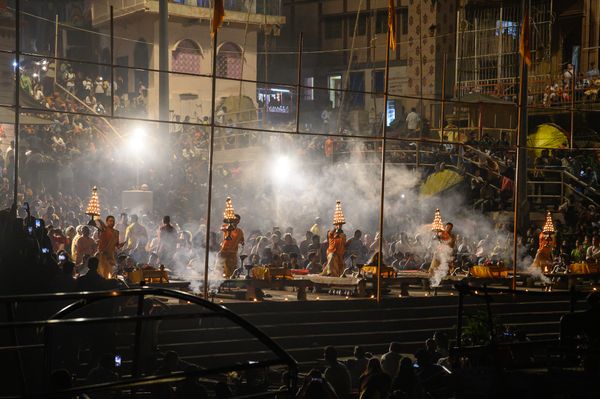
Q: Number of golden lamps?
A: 5